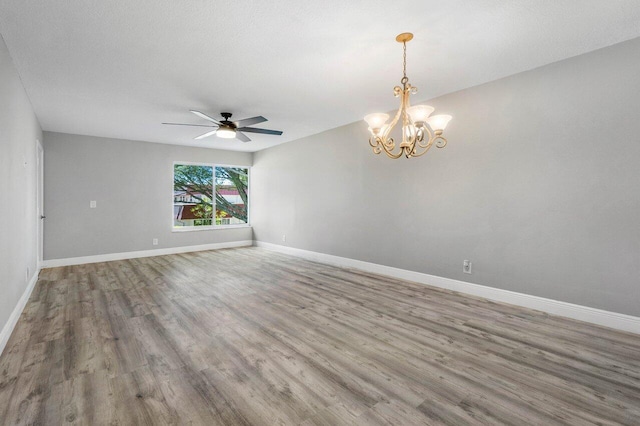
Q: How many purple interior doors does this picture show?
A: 0